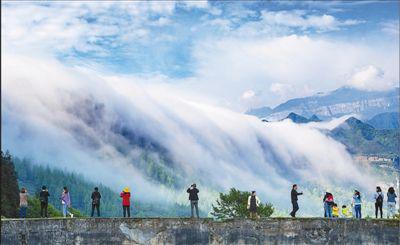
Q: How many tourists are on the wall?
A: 14